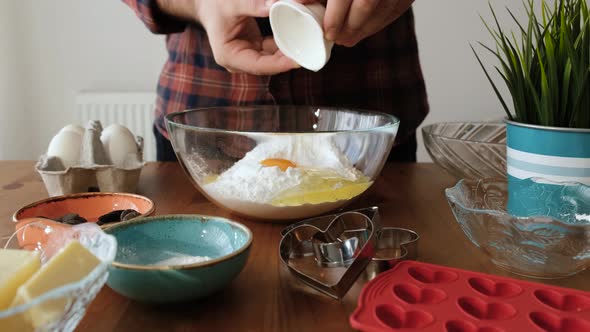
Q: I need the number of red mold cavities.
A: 8